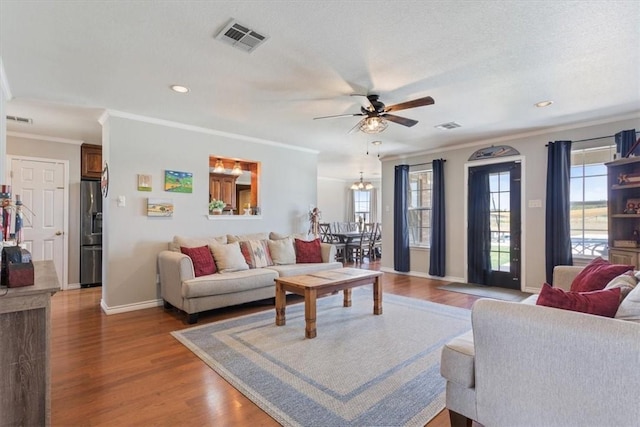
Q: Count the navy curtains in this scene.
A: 5